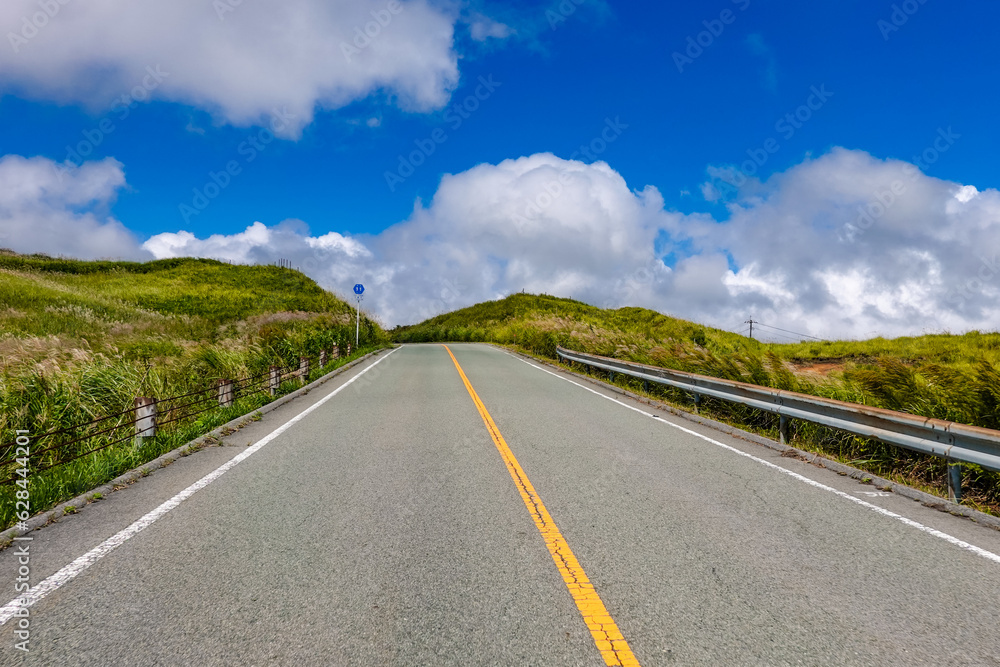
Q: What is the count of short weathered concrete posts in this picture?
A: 7